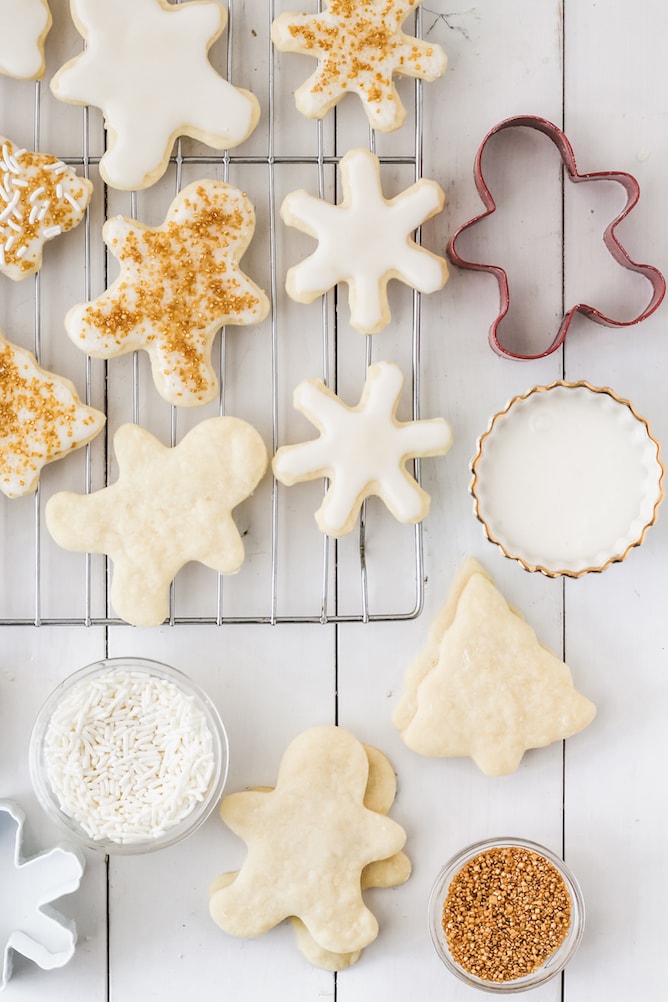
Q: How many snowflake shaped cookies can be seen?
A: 3